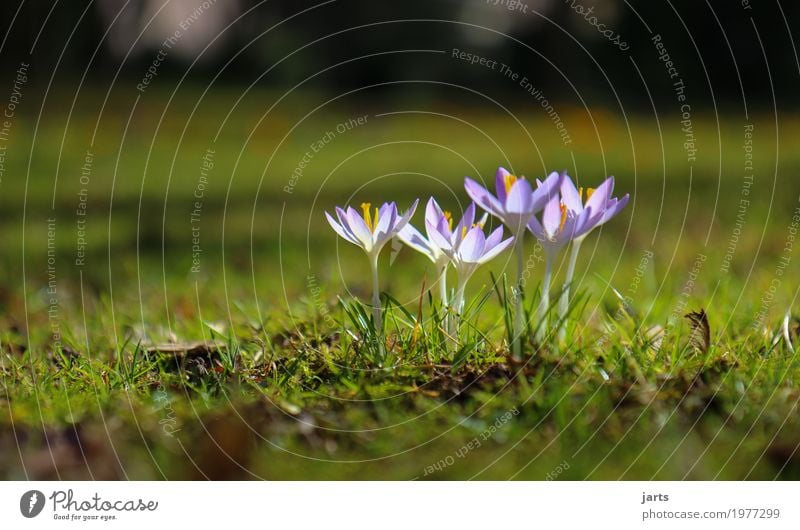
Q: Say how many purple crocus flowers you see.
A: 6